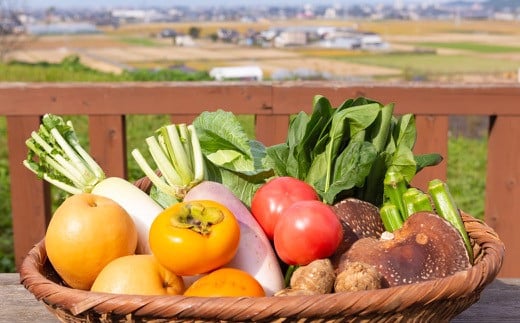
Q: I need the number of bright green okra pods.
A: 5